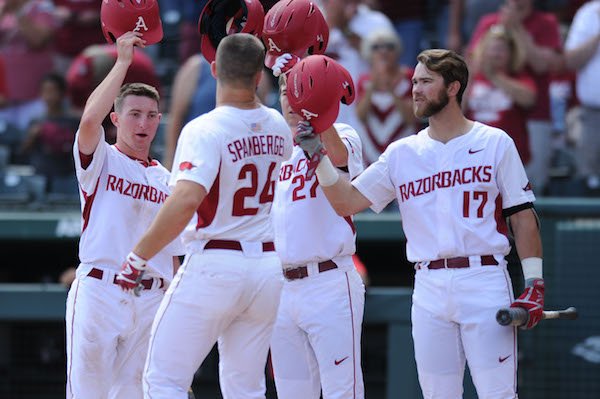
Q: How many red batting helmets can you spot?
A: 4